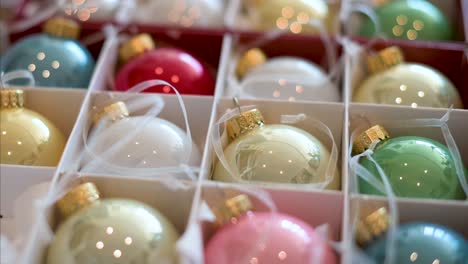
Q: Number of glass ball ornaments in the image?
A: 15